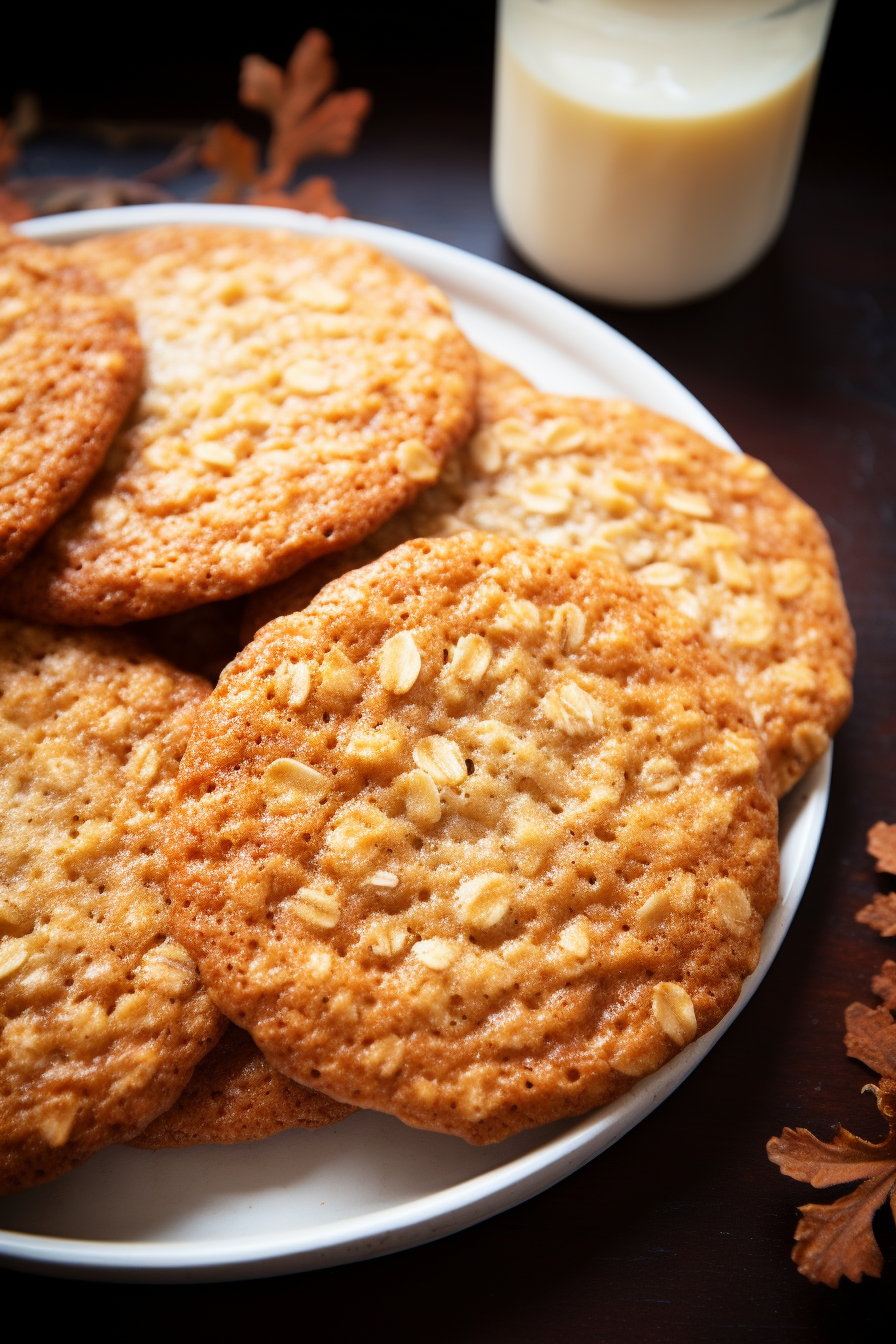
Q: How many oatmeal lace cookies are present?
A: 6